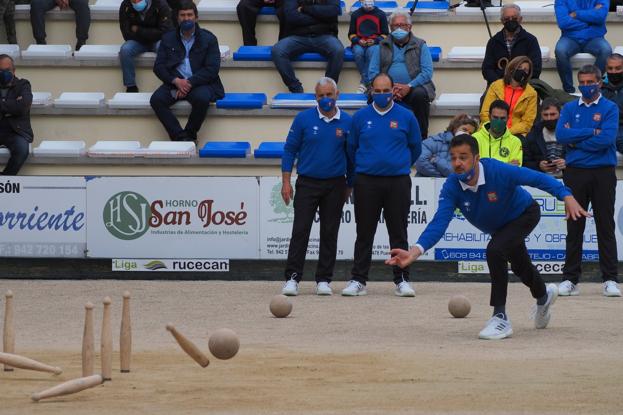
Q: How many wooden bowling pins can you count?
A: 7